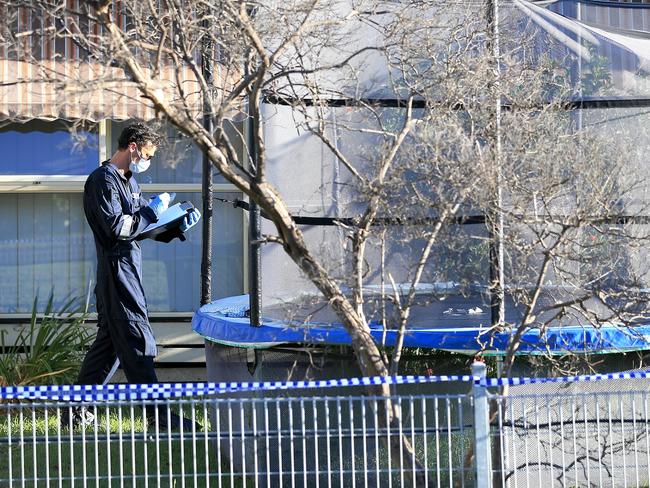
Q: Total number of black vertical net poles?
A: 3